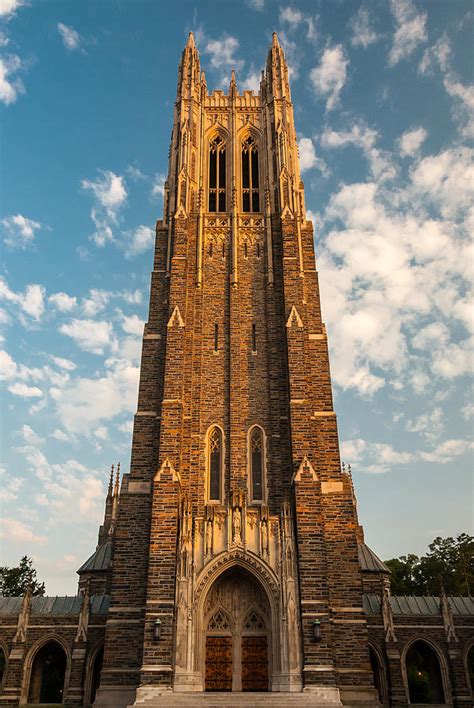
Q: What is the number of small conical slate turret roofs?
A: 2